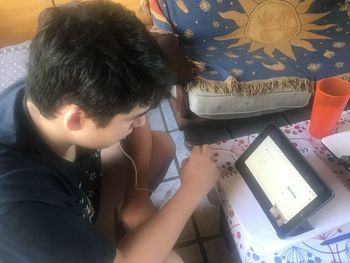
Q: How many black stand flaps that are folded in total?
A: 1